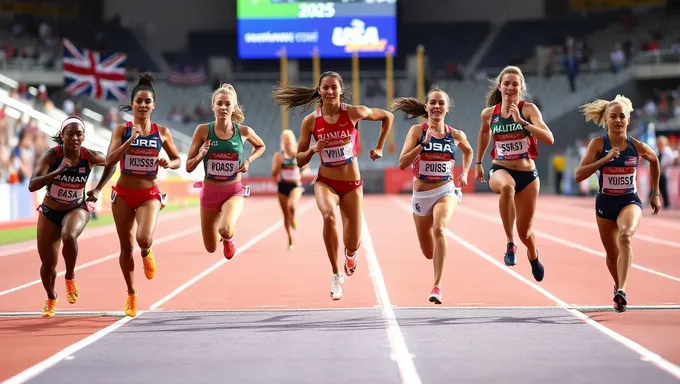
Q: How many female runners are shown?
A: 8